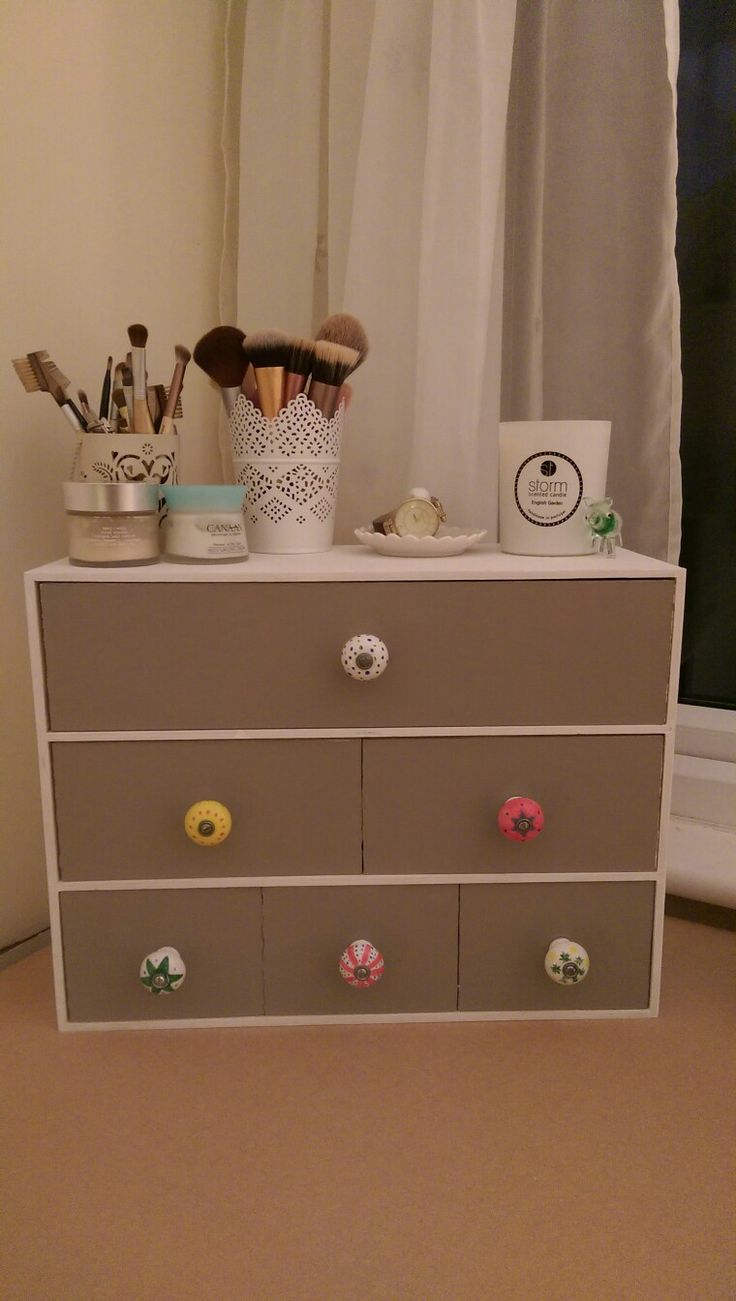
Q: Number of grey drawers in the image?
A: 6